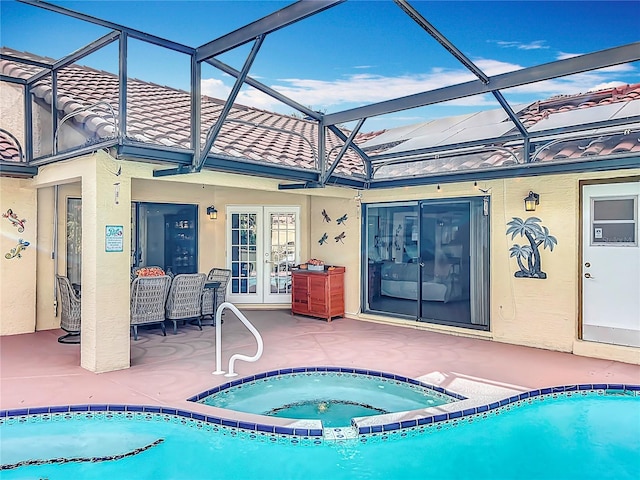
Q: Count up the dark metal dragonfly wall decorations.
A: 4